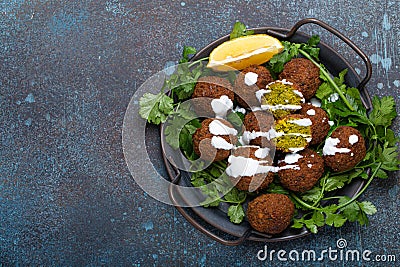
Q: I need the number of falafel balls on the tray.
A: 12